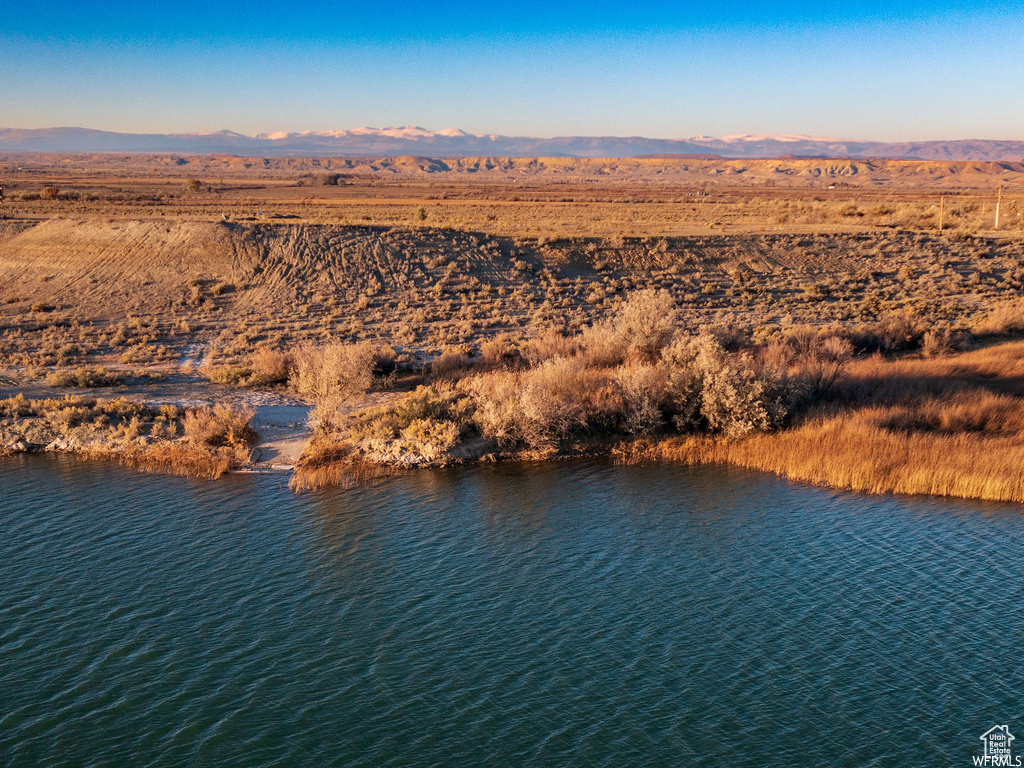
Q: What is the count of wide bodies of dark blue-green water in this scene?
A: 1